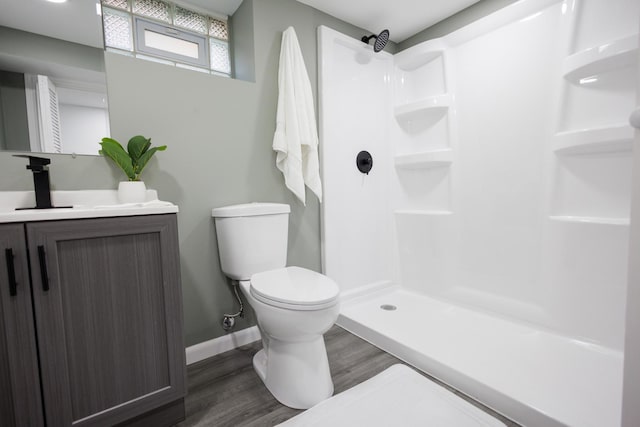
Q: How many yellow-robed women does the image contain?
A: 0